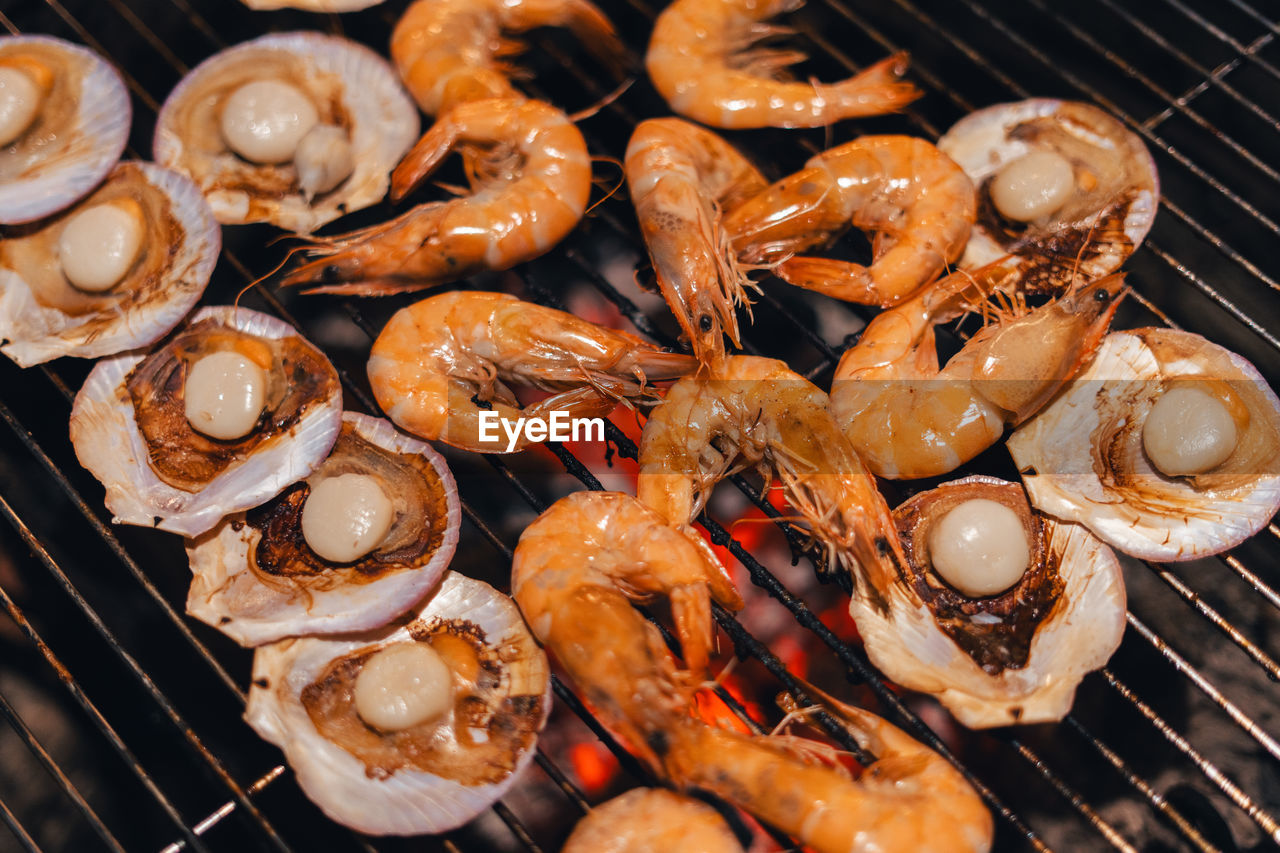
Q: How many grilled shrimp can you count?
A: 11